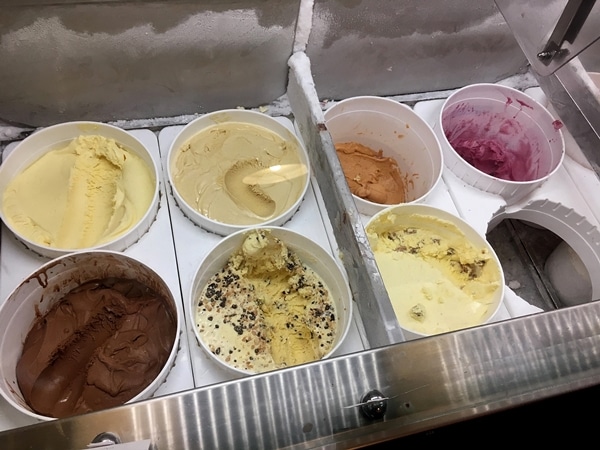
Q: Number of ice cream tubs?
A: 7